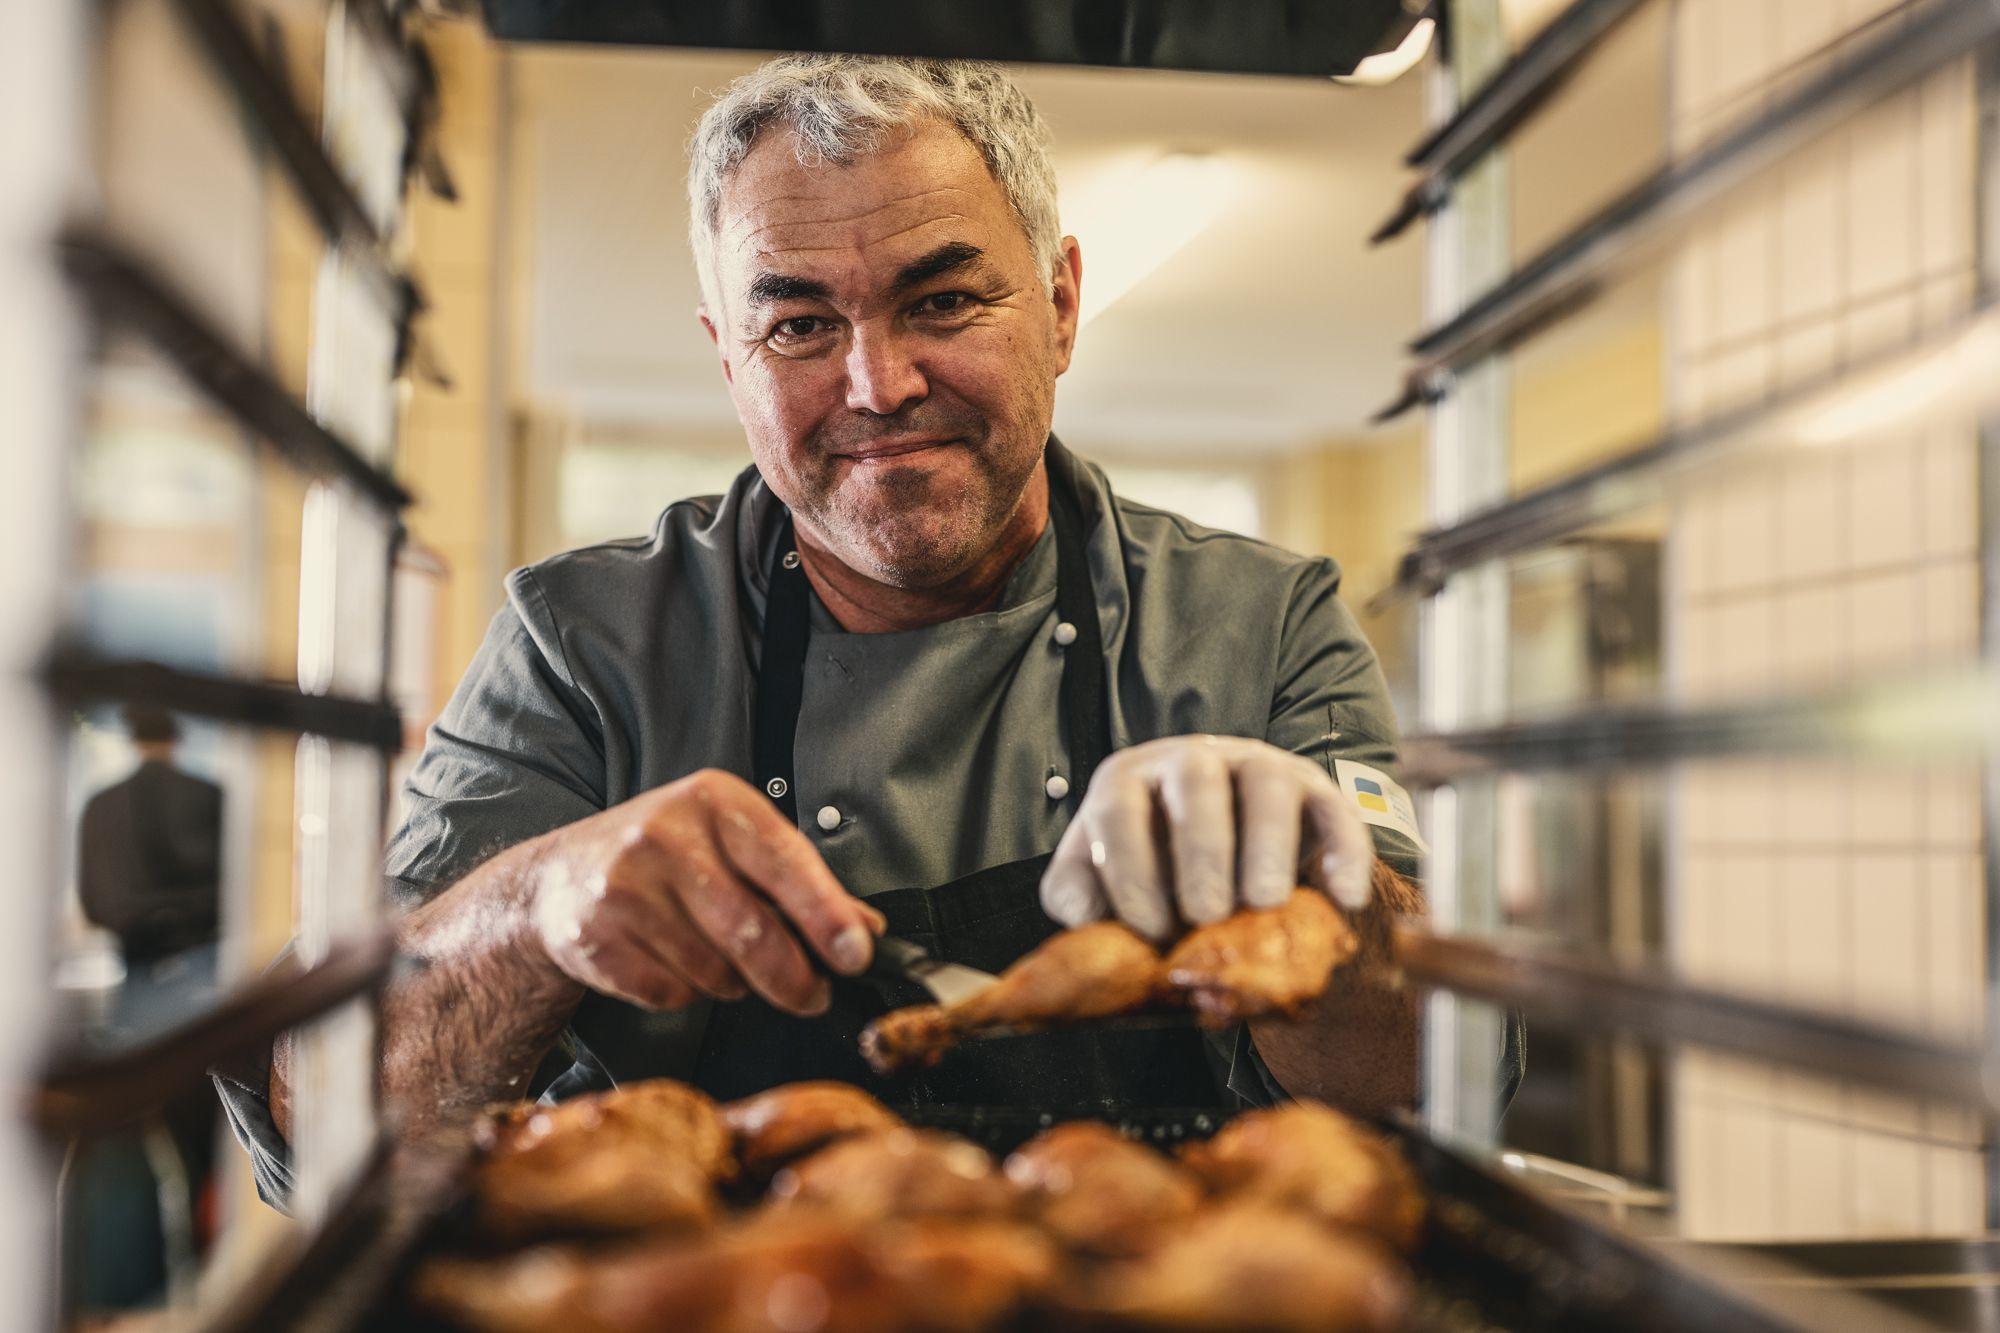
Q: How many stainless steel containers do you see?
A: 0